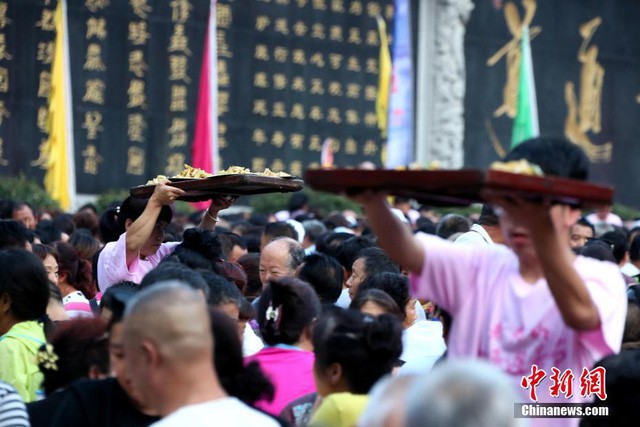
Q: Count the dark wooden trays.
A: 2